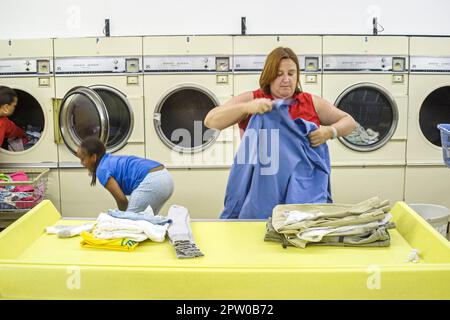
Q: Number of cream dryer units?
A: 6